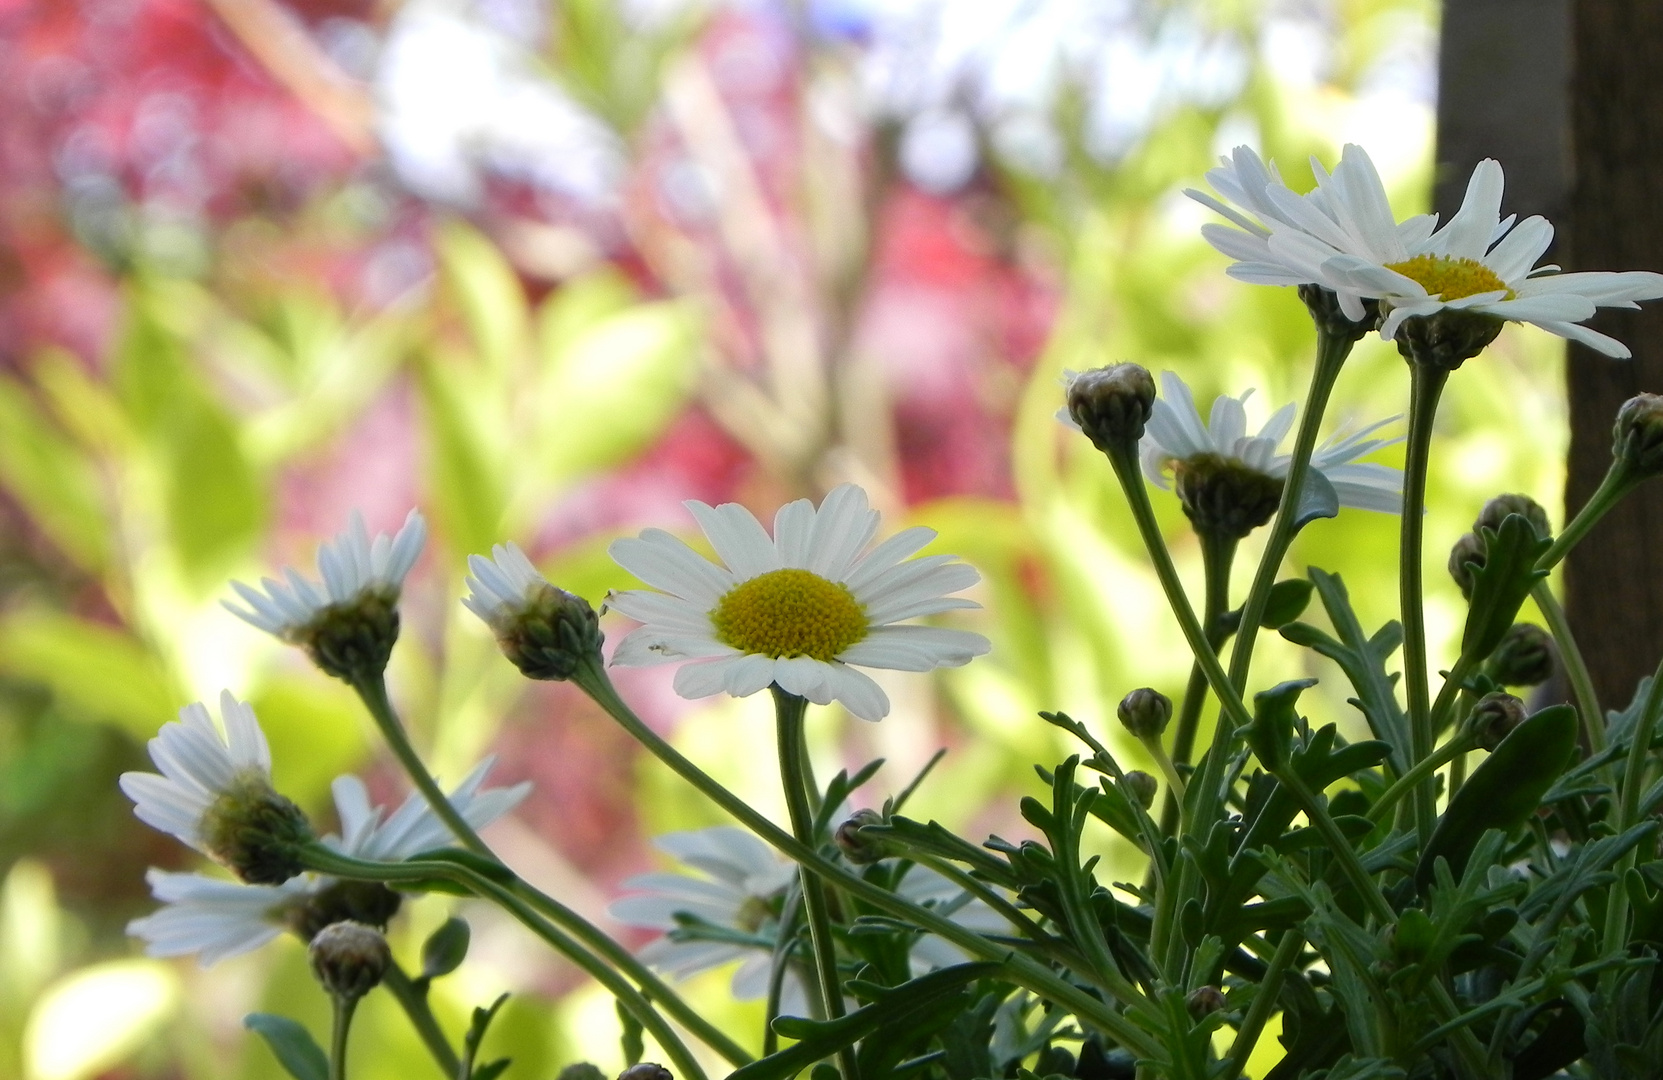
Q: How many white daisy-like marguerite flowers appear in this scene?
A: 9